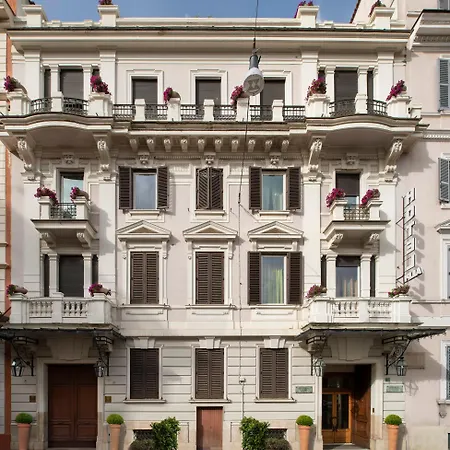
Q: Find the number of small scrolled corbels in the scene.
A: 10